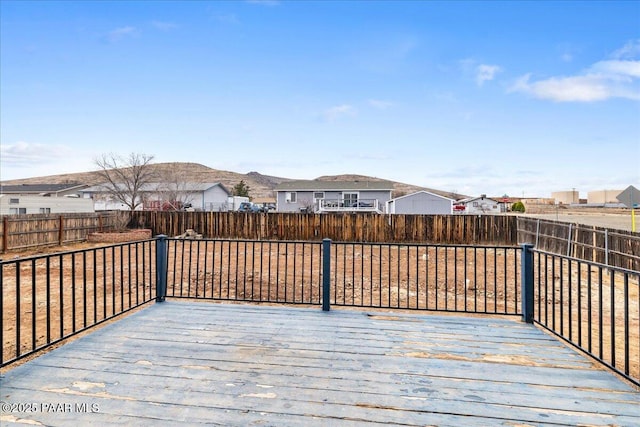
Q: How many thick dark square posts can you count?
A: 3